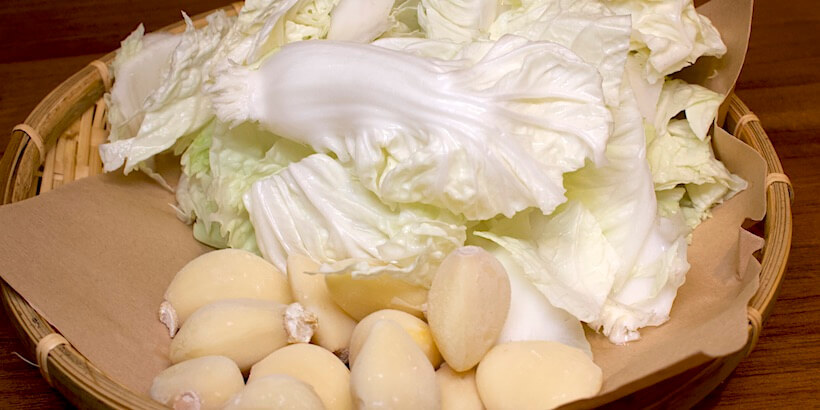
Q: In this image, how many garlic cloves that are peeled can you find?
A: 12